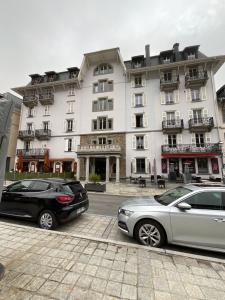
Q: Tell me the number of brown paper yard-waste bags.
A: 0